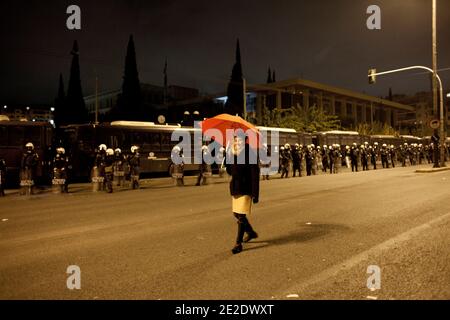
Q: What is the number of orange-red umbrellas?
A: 1